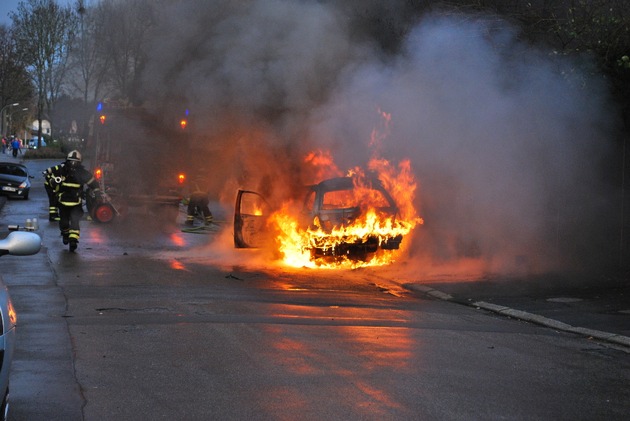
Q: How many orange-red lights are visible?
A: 4